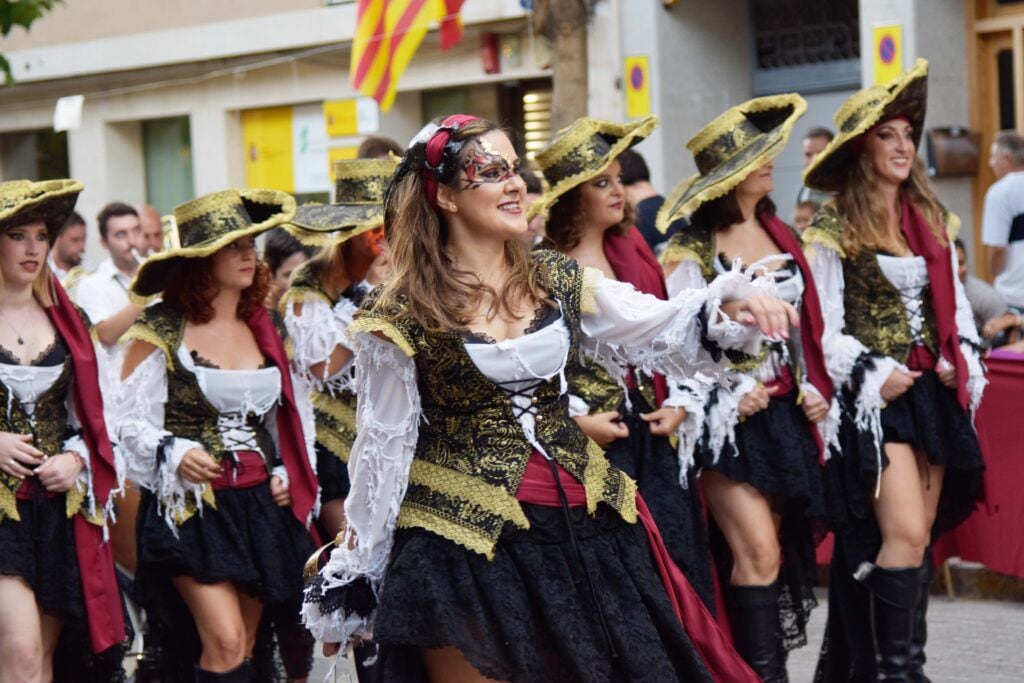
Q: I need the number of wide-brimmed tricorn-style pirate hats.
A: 6